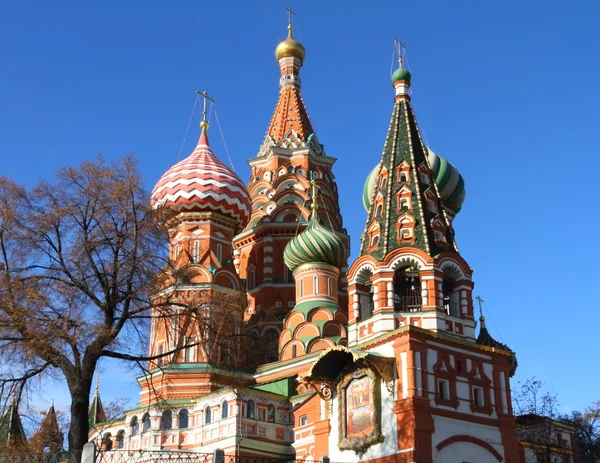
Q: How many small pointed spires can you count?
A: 3